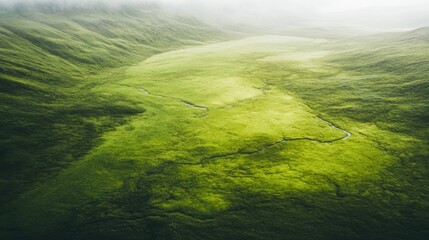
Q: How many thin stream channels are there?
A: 2